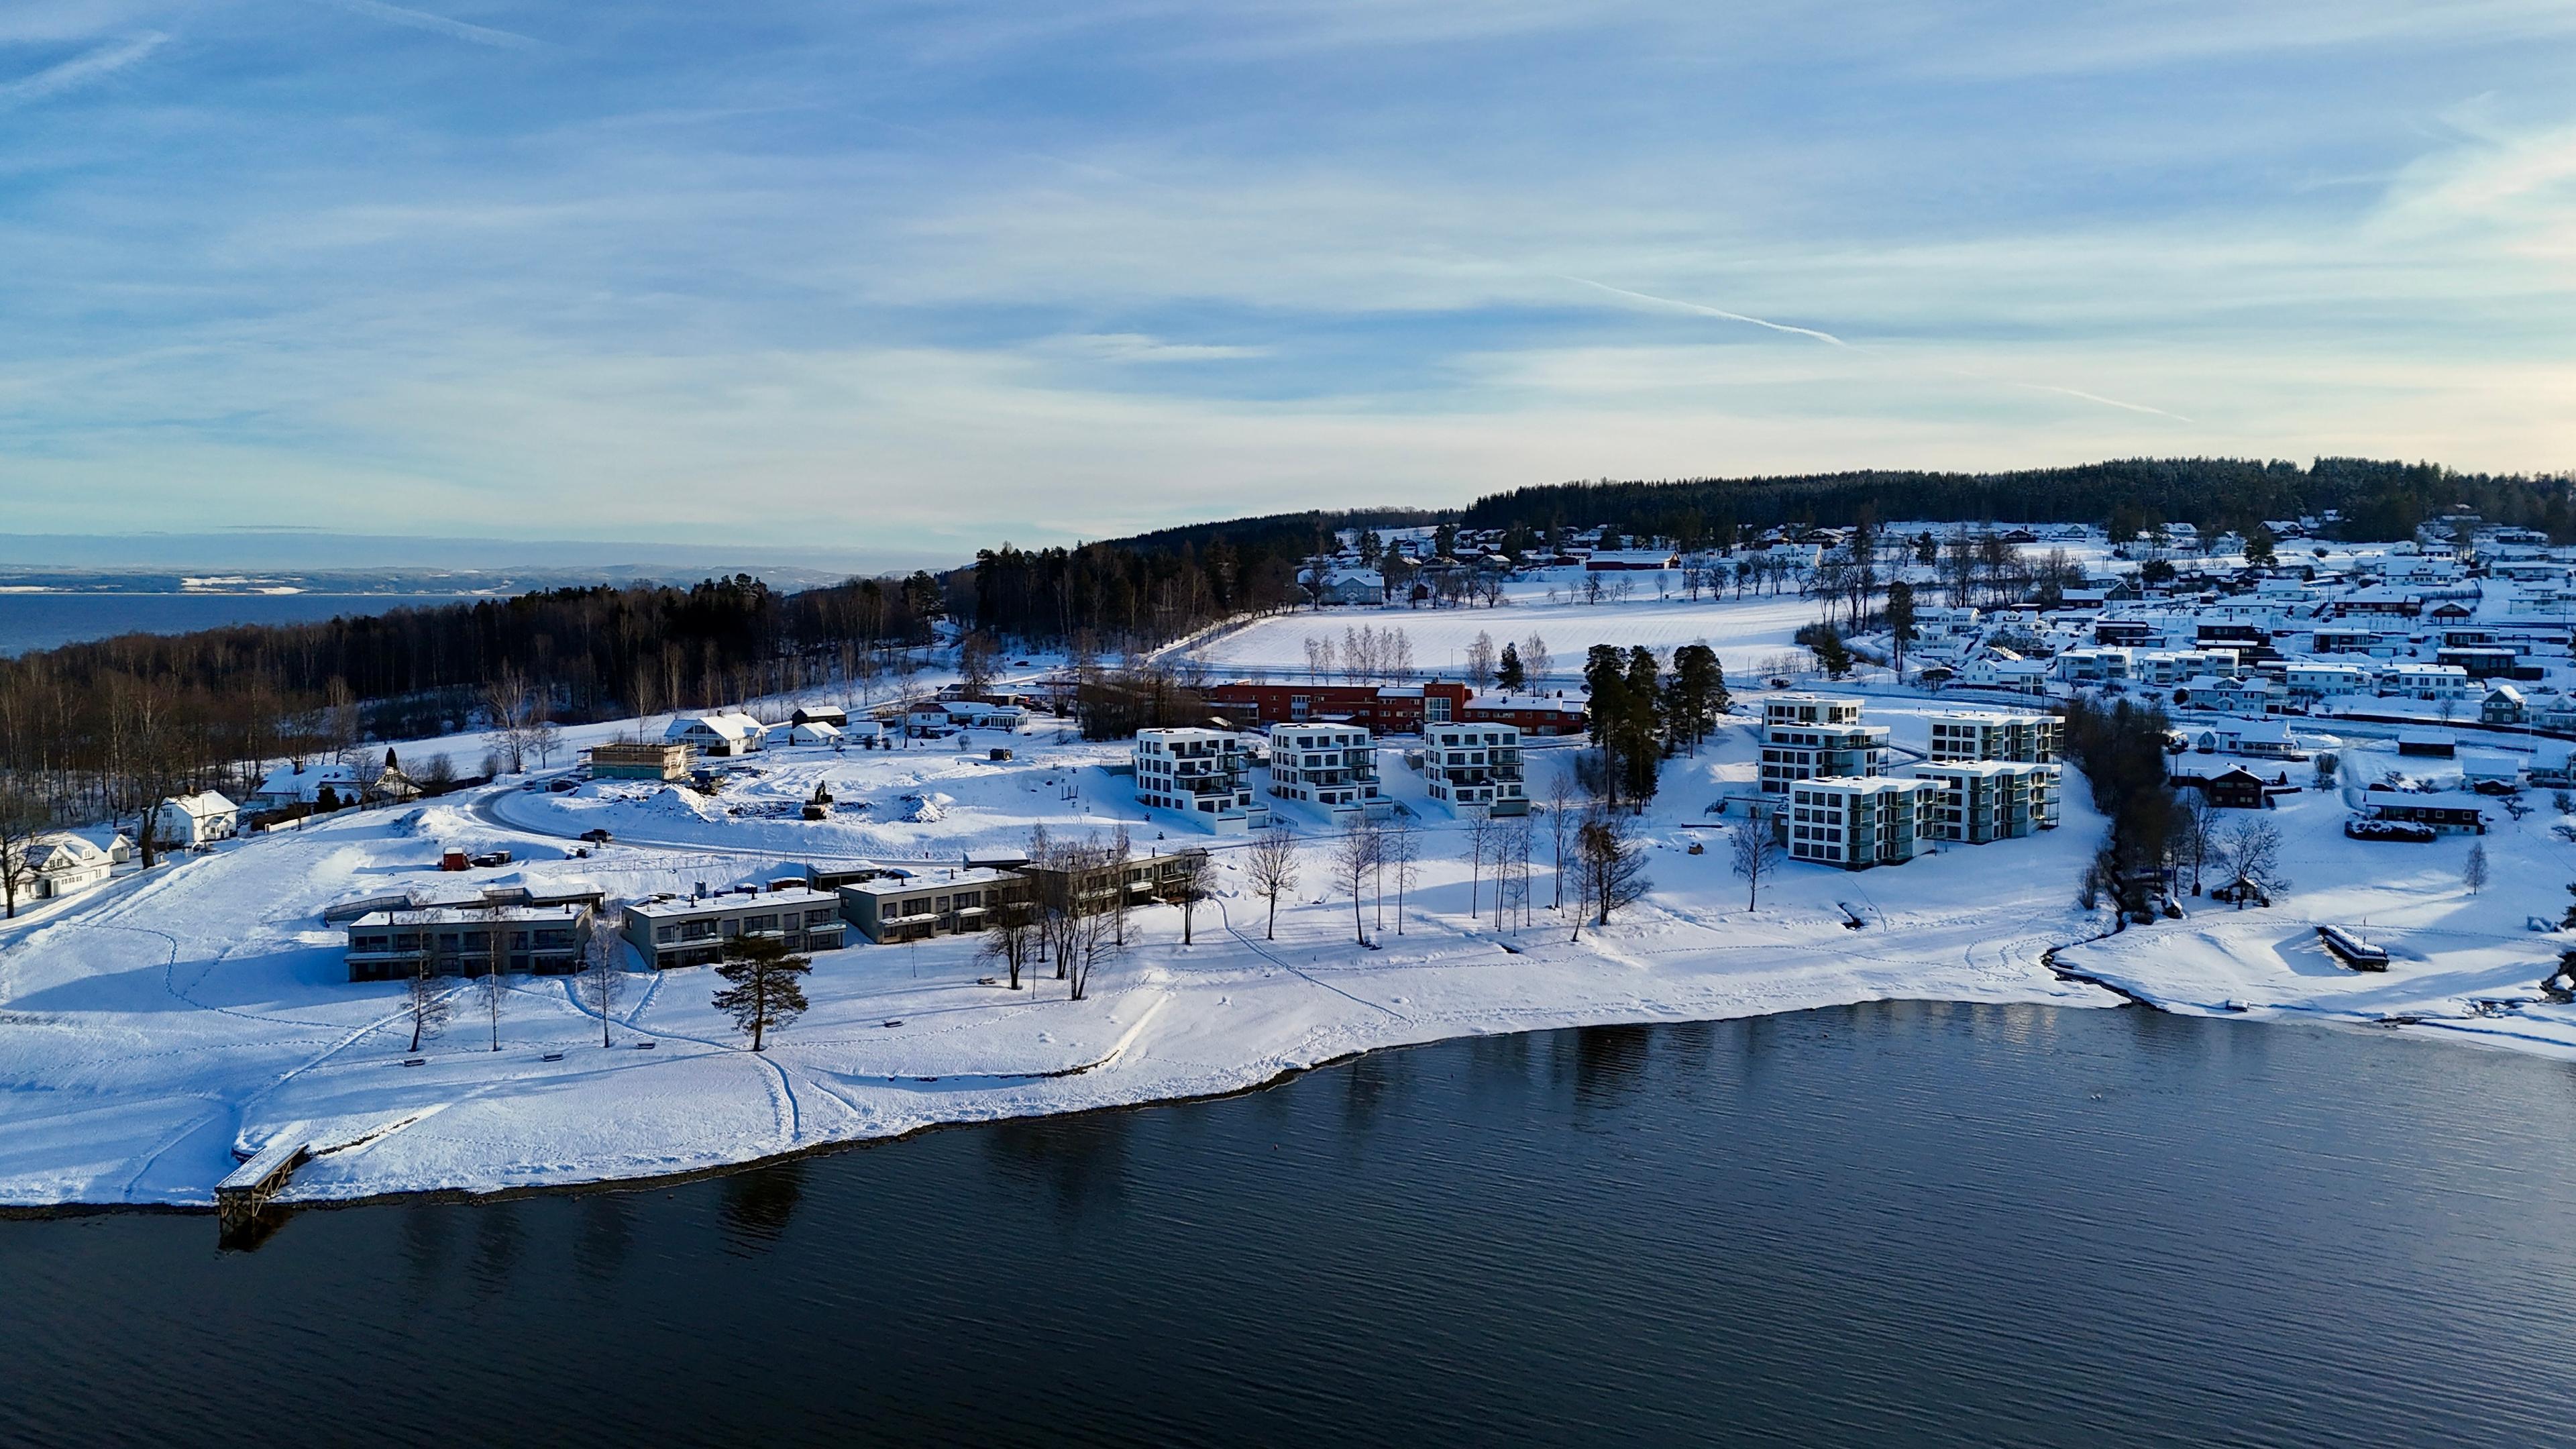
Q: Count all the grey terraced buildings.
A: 4